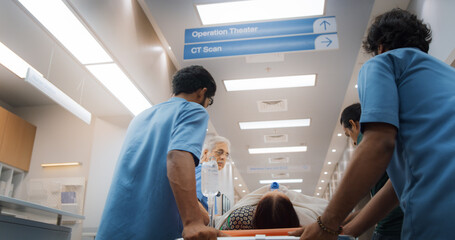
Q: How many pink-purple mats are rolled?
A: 0